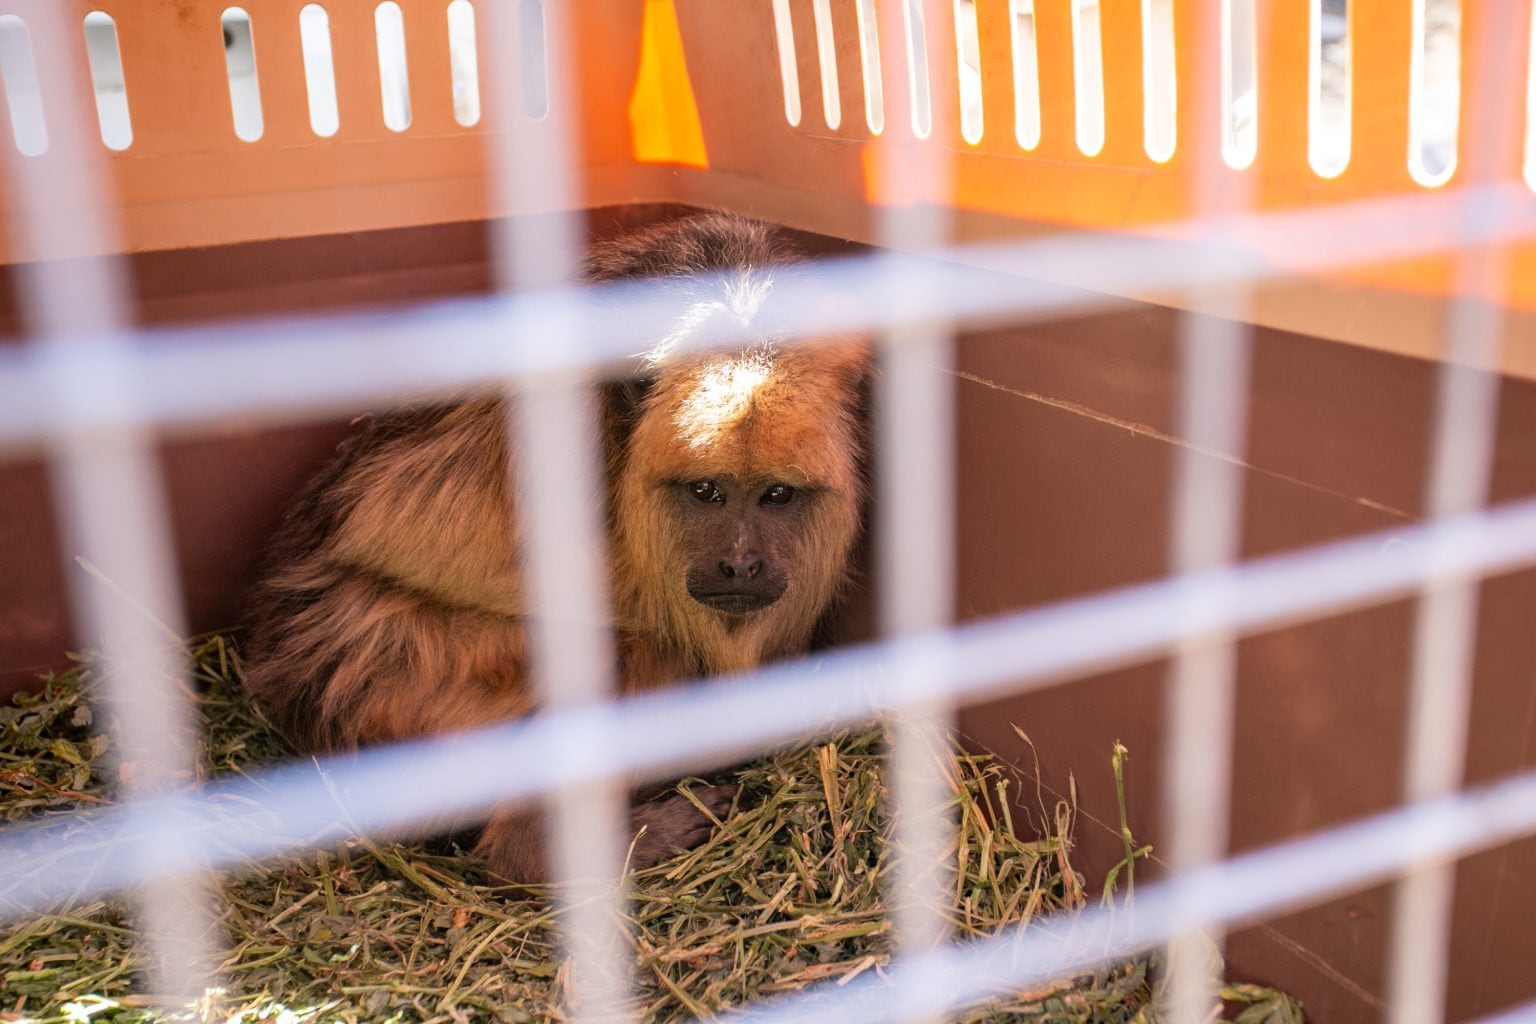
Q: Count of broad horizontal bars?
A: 3